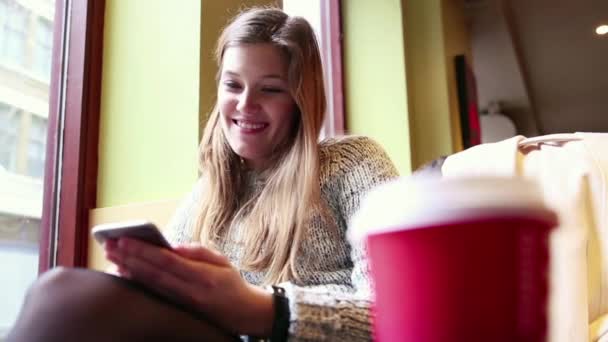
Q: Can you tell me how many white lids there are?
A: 1